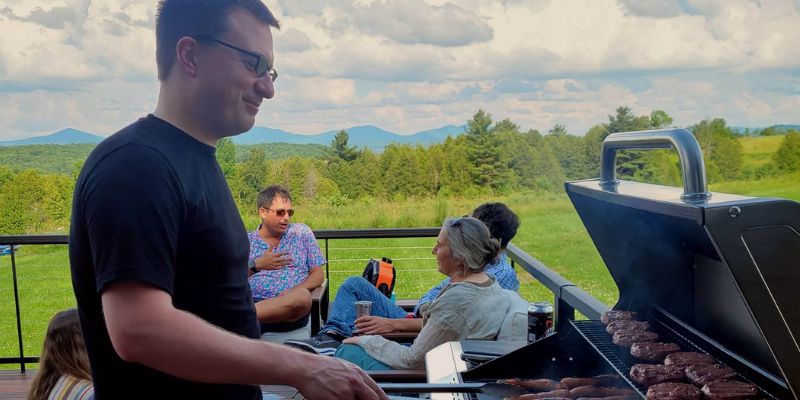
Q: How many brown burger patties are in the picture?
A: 9